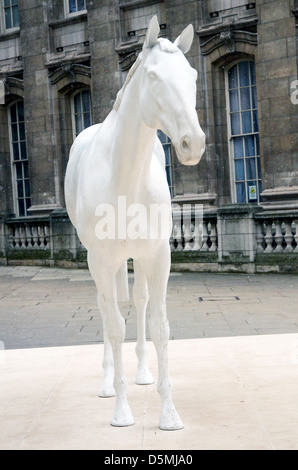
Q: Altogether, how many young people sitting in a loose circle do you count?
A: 0